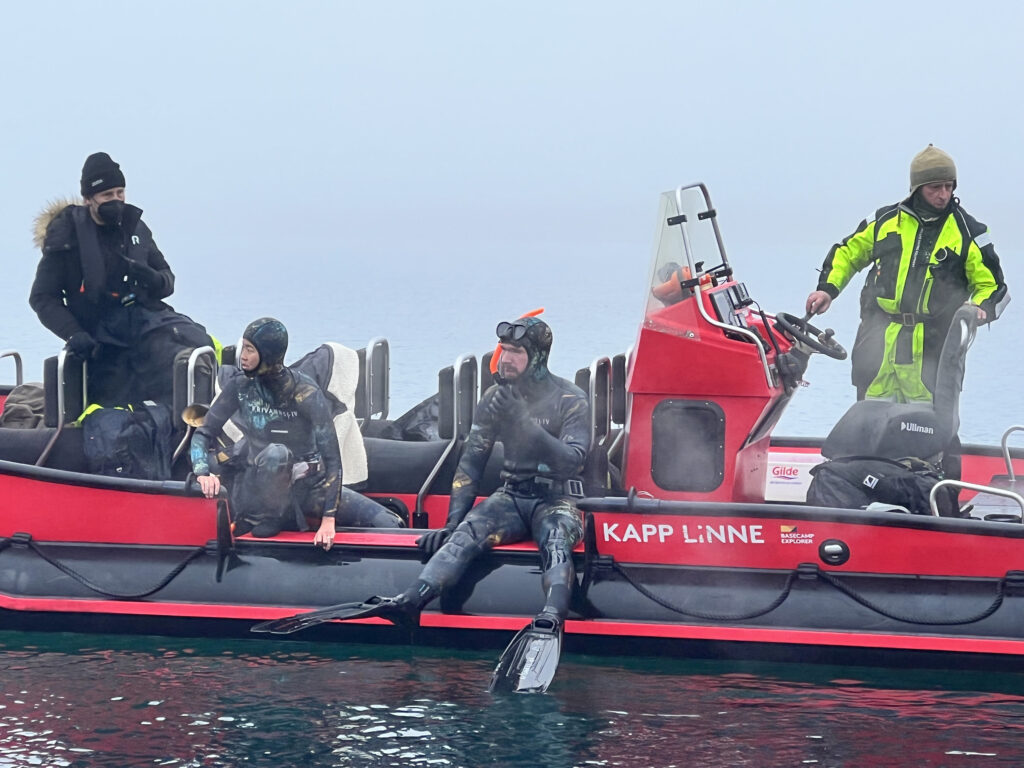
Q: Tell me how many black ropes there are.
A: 3